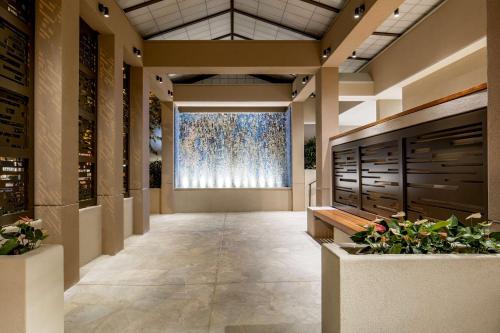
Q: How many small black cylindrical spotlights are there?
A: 11